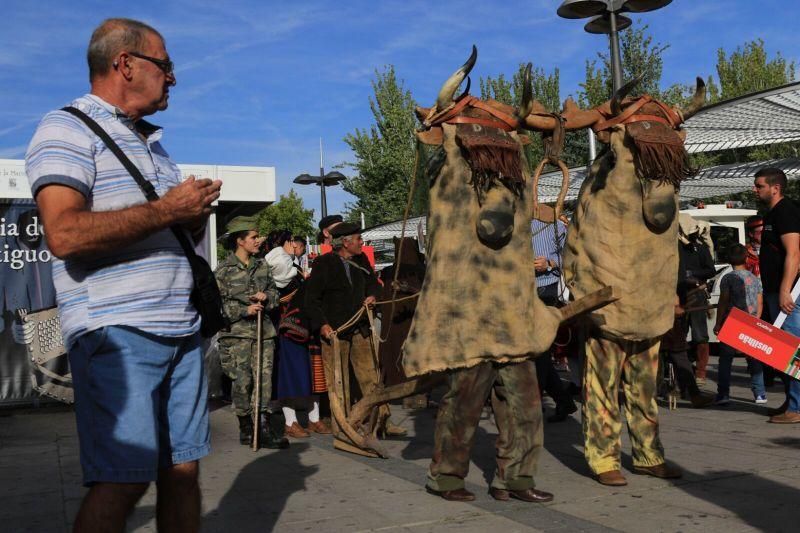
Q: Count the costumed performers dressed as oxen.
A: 2